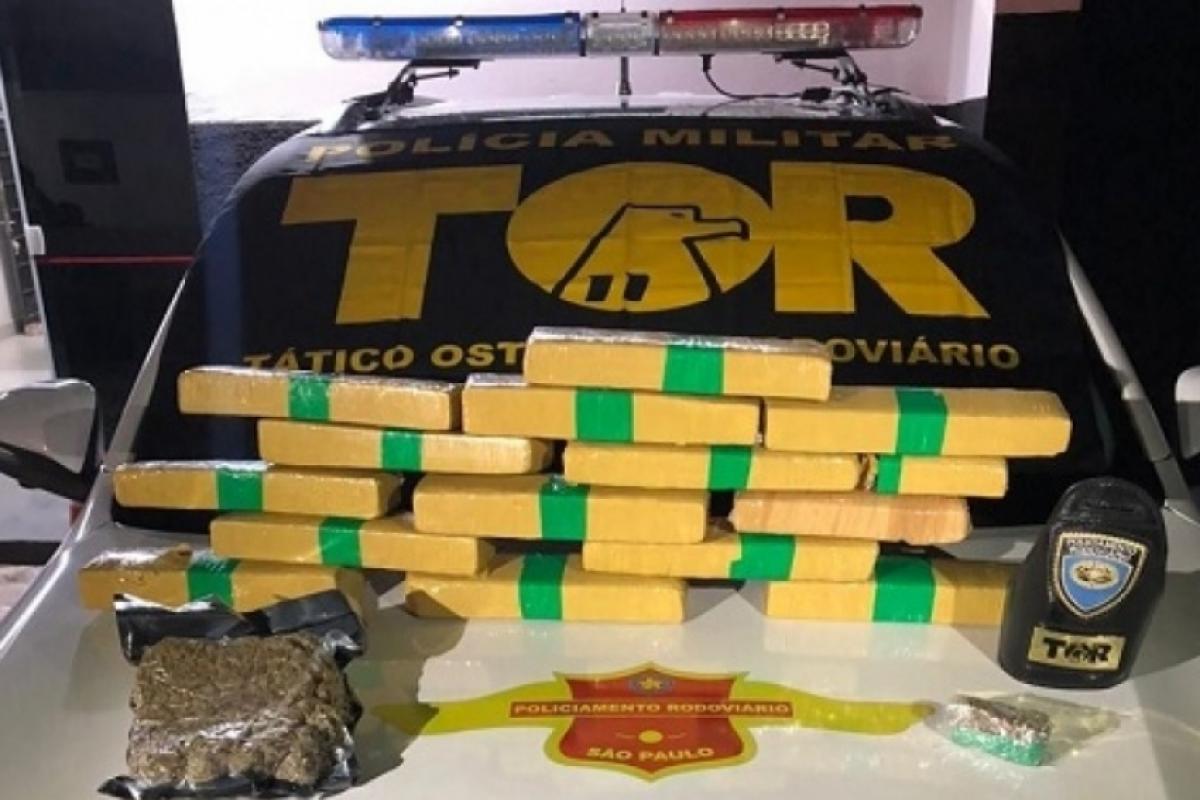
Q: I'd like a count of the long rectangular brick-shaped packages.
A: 15